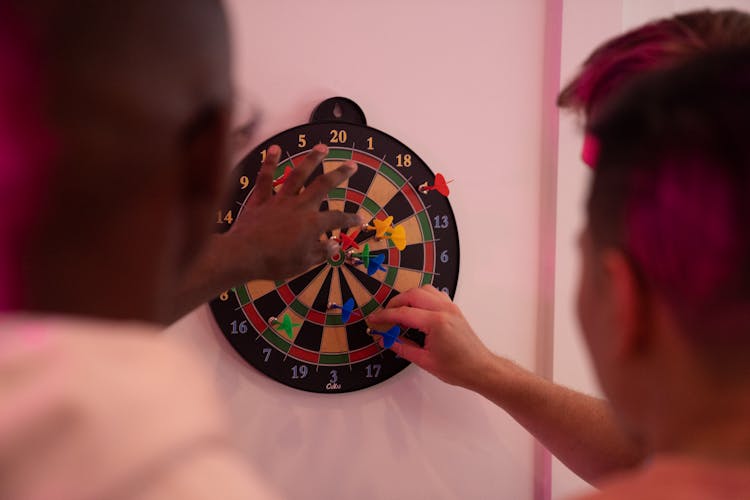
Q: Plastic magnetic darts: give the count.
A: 10